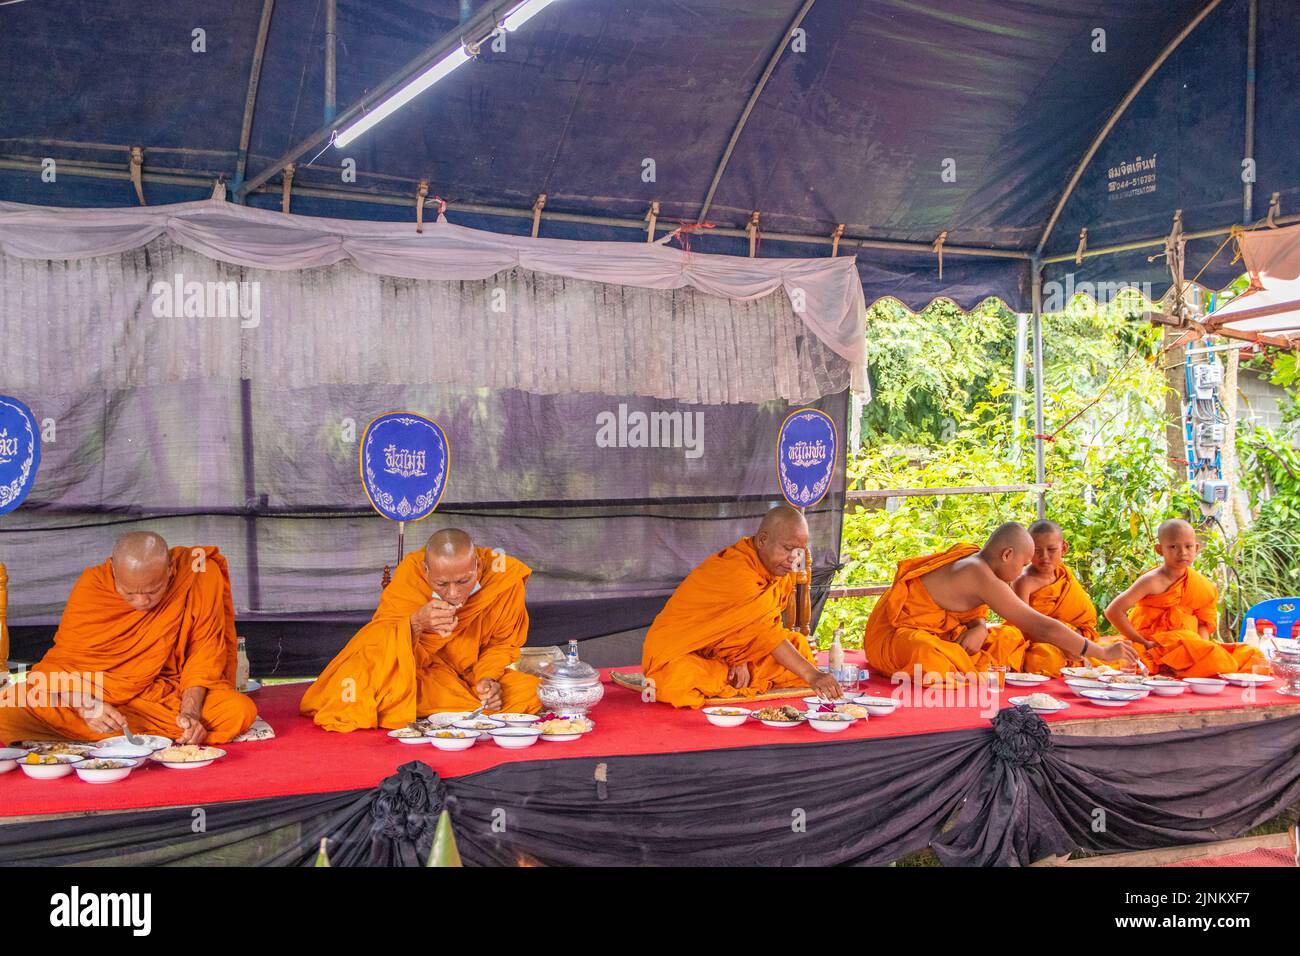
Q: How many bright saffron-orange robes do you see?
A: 6